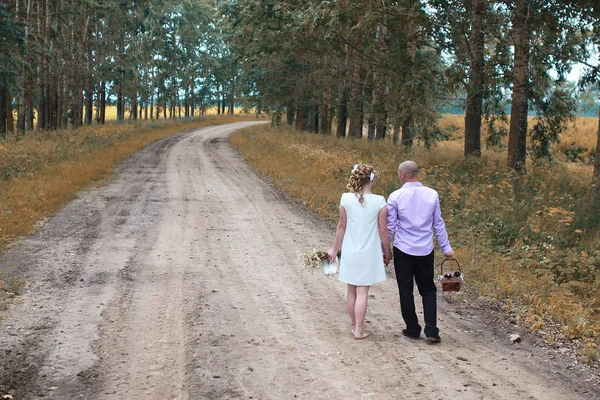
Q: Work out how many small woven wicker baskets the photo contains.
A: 1